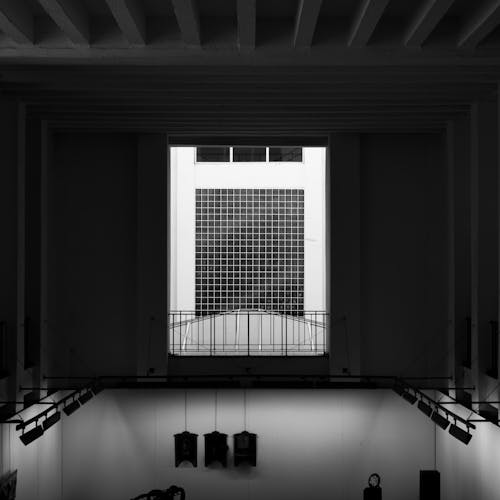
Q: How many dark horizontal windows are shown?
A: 3